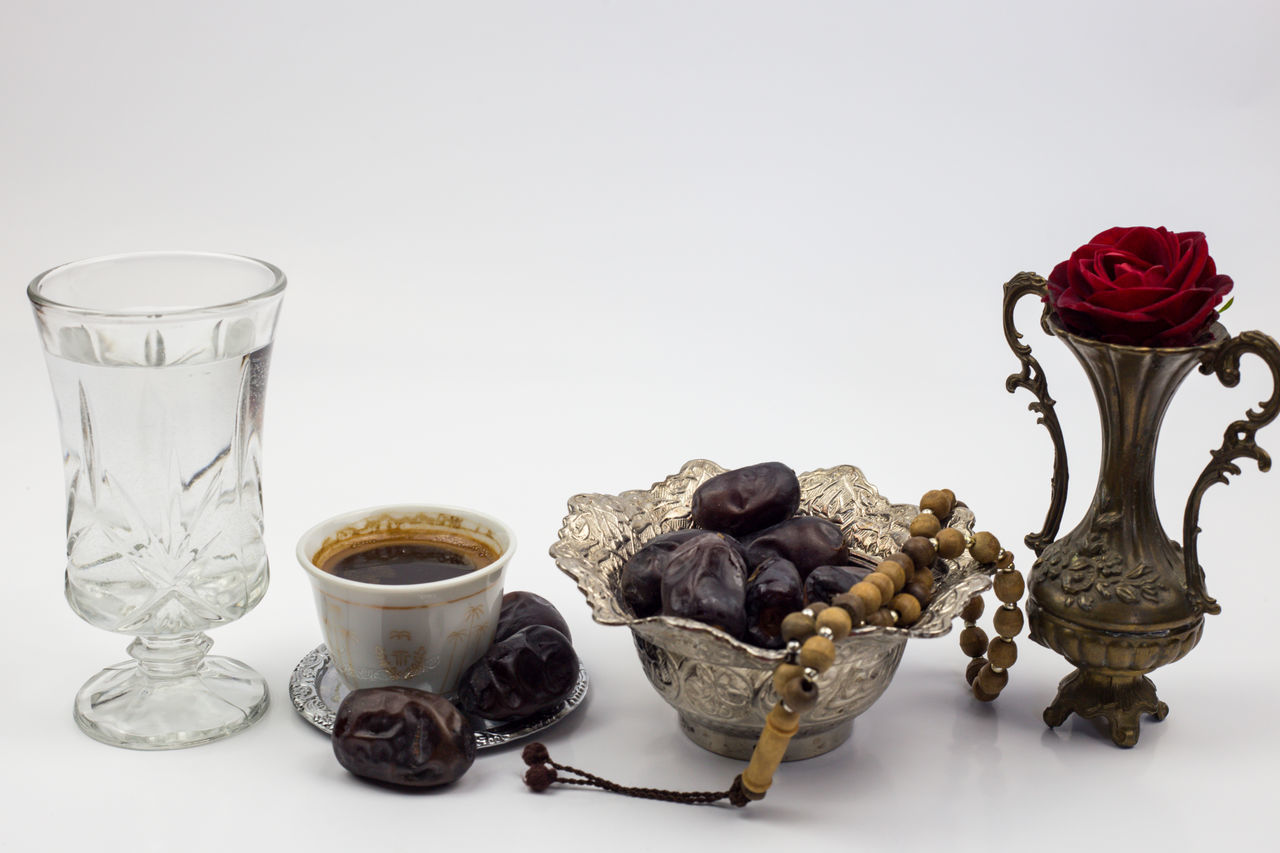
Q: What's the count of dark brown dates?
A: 9